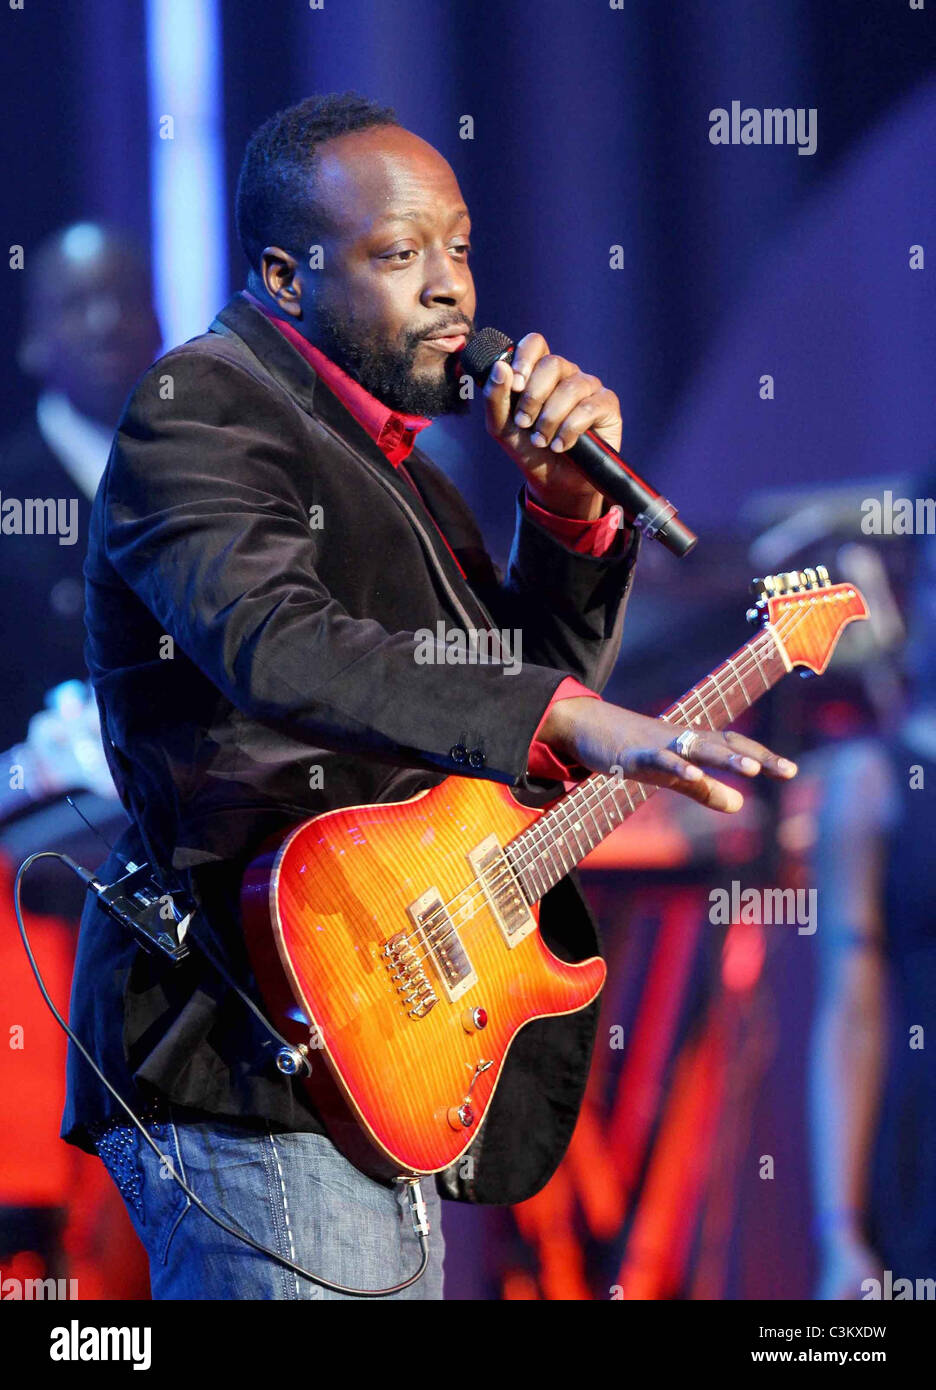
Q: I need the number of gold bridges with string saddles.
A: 1